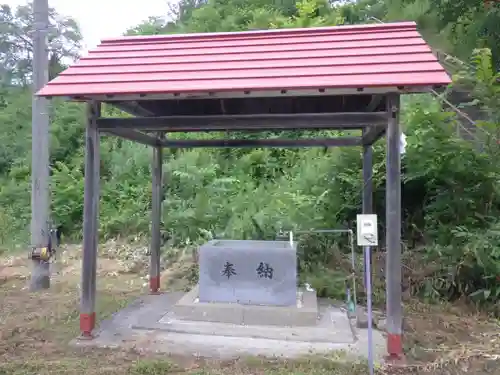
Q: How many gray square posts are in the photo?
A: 4